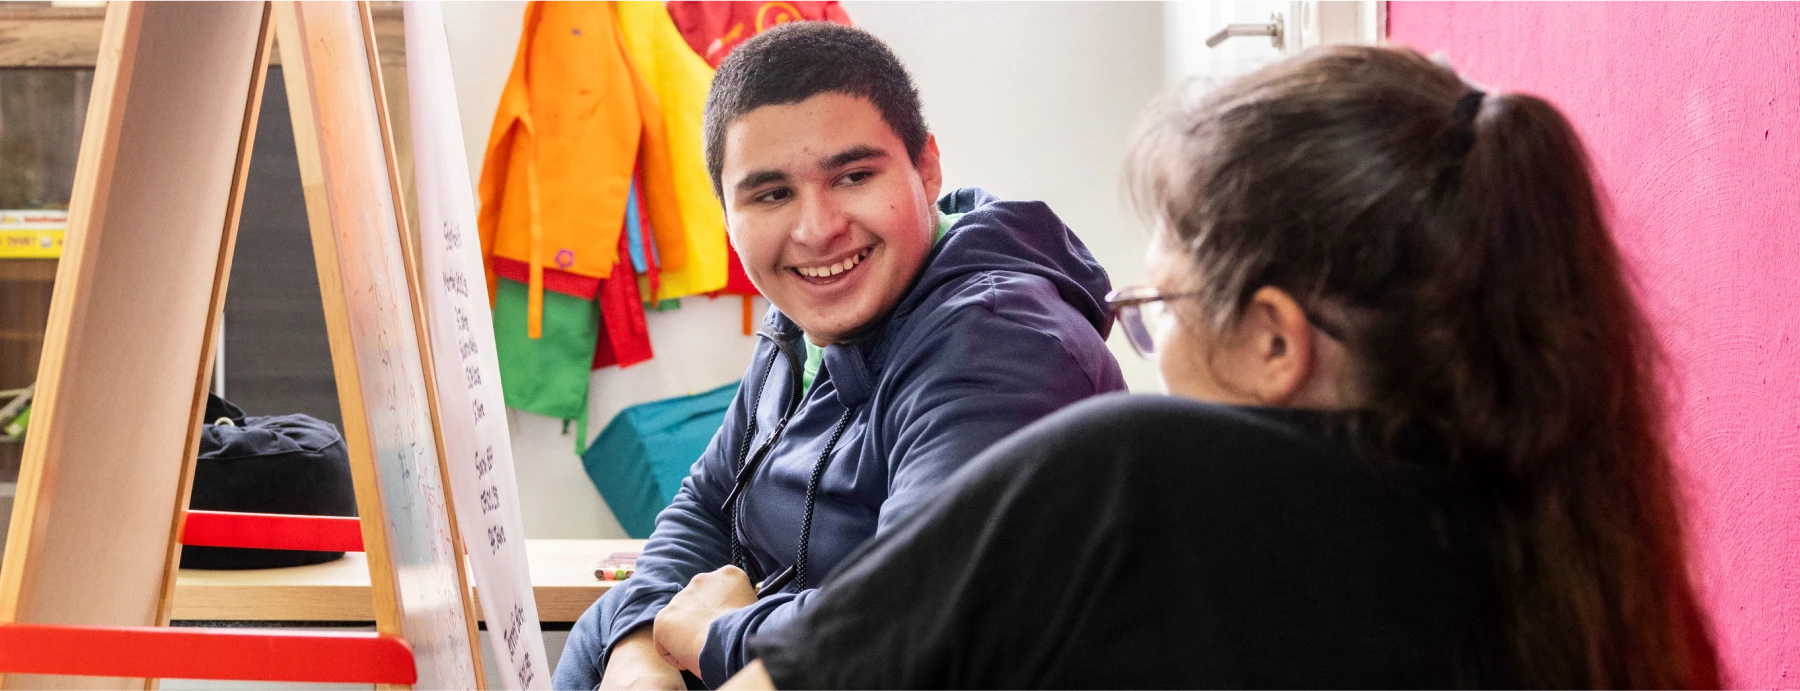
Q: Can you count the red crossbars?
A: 2